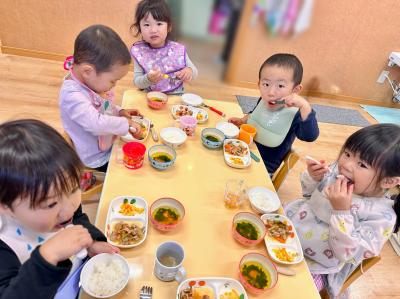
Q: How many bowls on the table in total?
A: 11